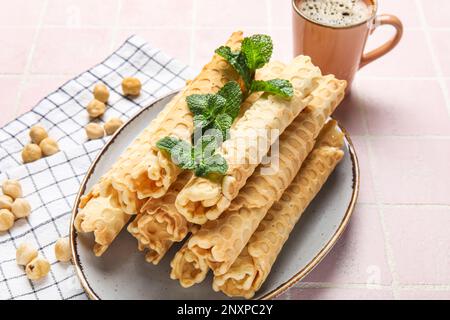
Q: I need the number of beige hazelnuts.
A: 15